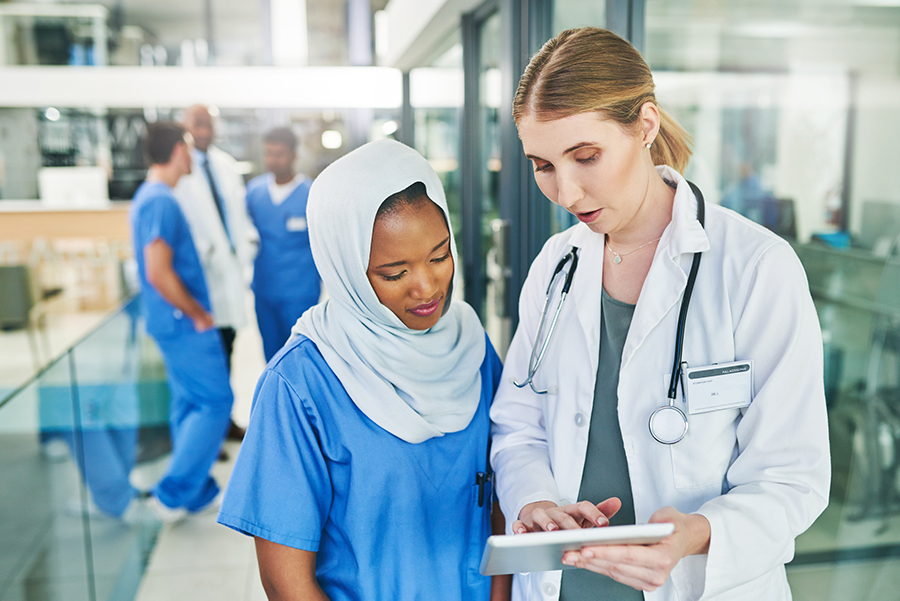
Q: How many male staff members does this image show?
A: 3